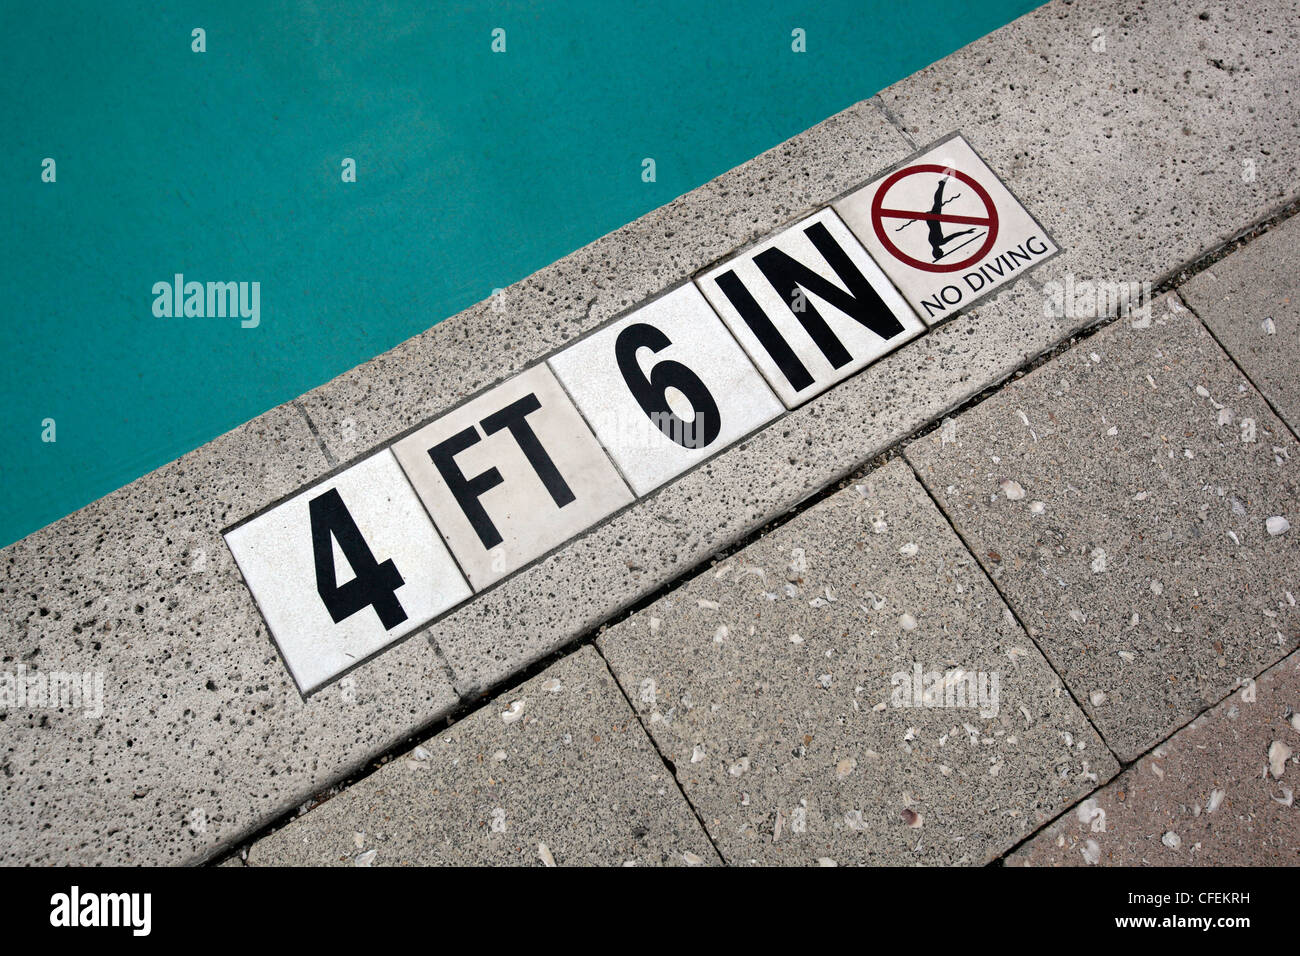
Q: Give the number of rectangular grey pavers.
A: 4